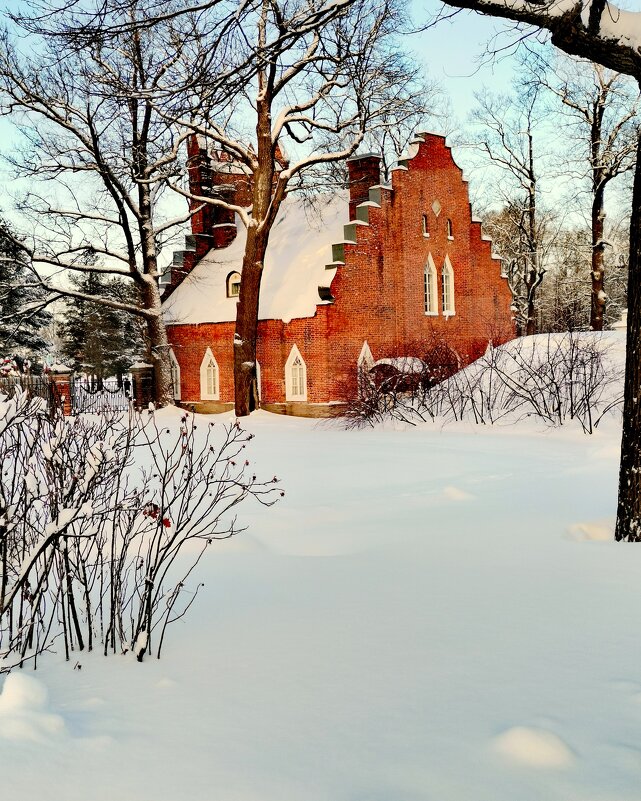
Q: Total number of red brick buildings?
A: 1